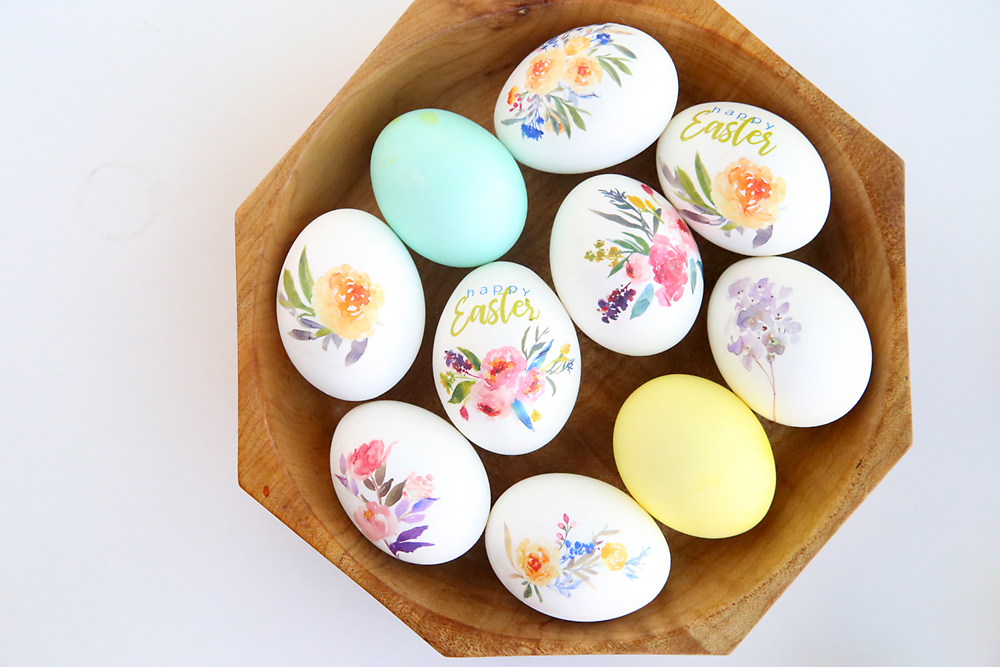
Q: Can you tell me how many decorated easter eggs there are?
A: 8